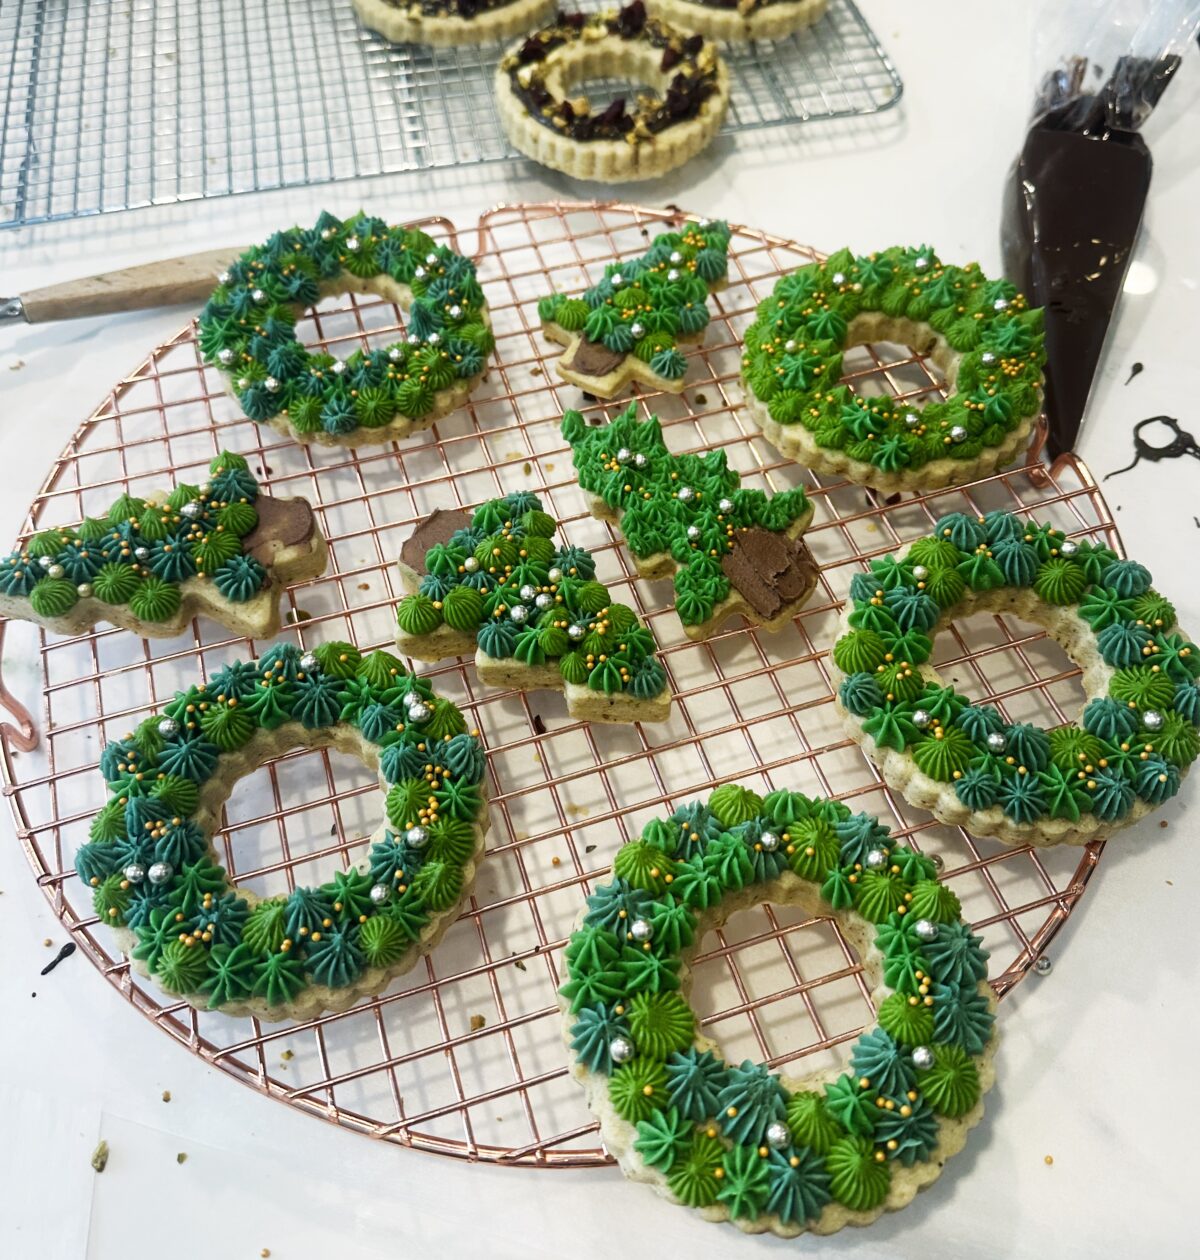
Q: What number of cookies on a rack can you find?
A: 12